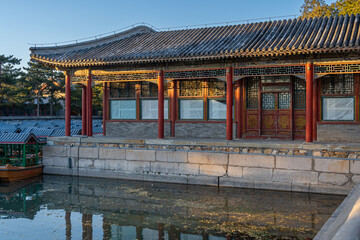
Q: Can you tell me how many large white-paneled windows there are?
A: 5